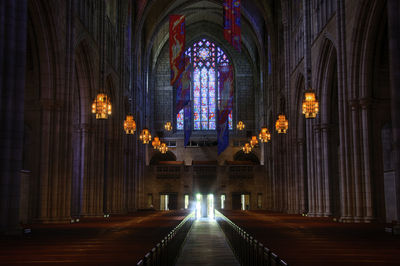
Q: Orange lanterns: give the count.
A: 12